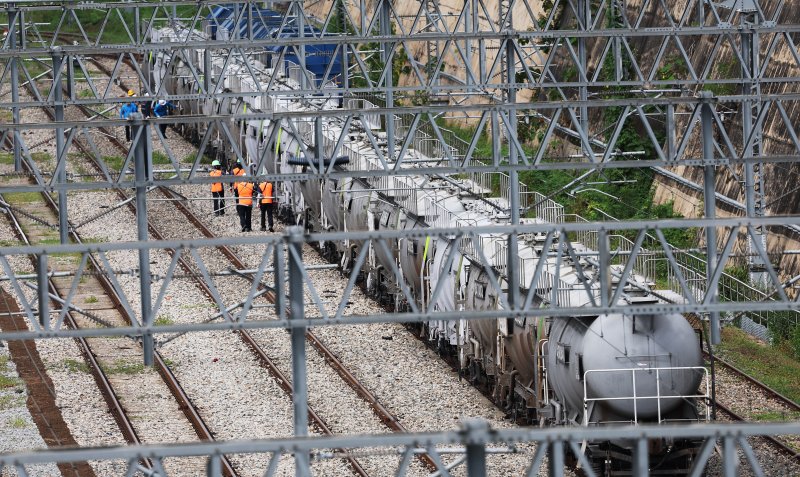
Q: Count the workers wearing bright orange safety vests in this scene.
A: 4